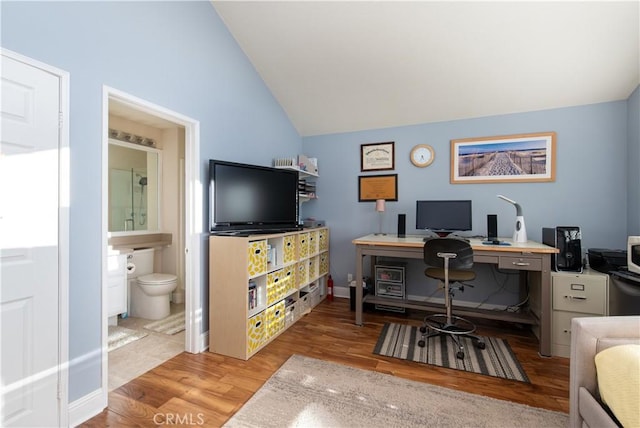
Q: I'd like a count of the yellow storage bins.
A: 12